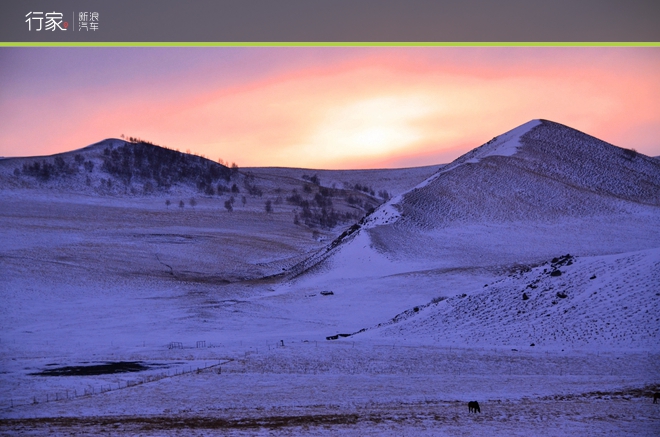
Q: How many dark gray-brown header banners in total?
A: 1